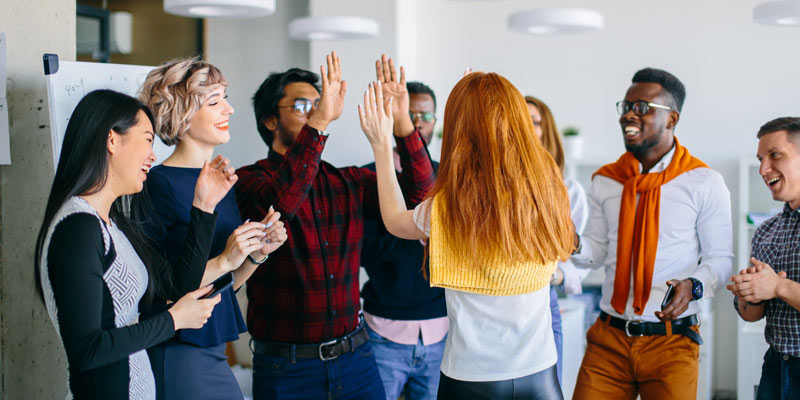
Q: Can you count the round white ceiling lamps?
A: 4